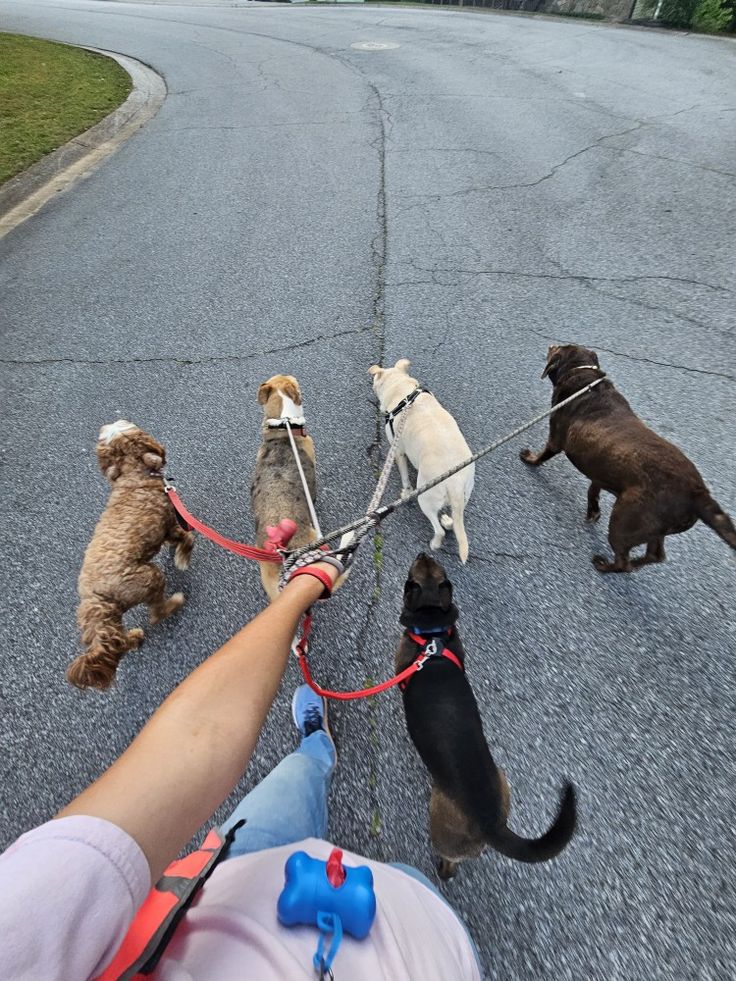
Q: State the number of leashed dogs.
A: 5